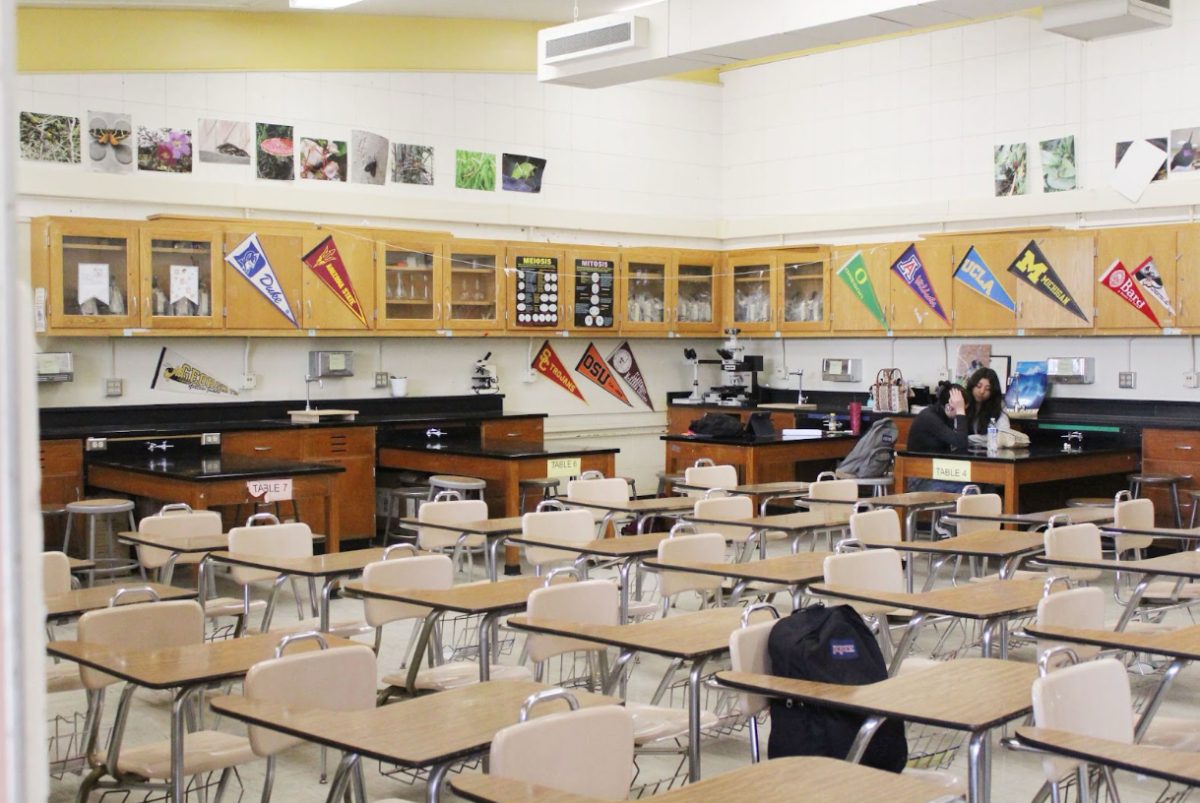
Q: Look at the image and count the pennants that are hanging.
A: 12